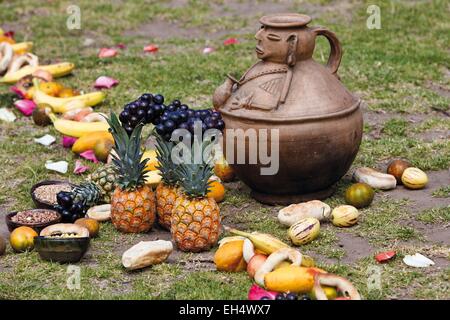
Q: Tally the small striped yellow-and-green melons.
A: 3